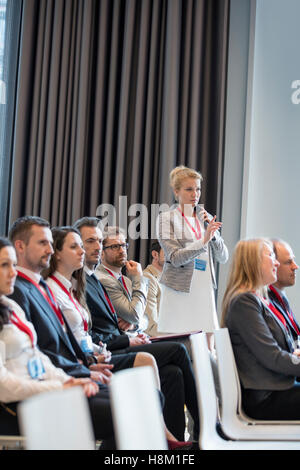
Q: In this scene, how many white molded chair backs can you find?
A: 4